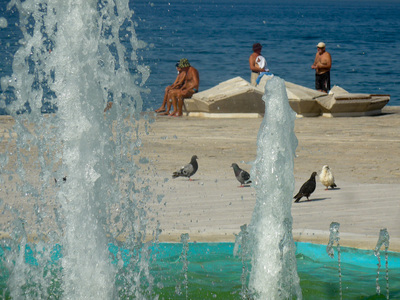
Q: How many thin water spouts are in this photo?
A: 4